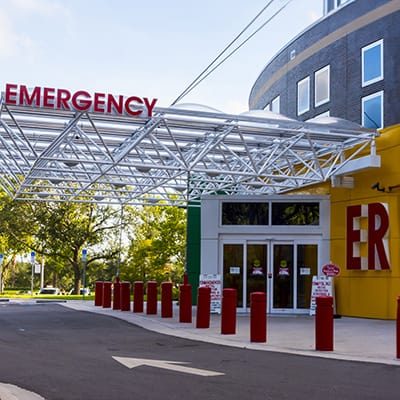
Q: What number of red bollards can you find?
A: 13